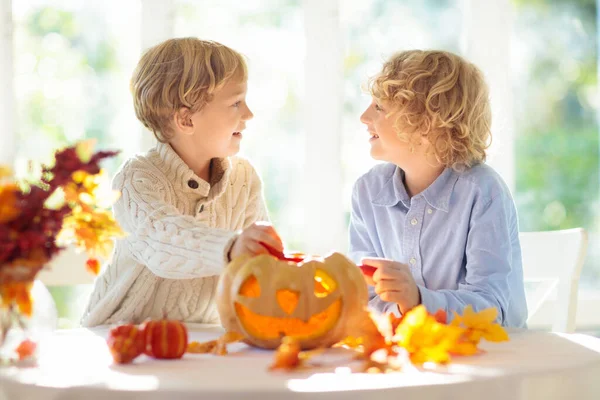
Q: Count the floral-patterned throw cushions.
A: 0